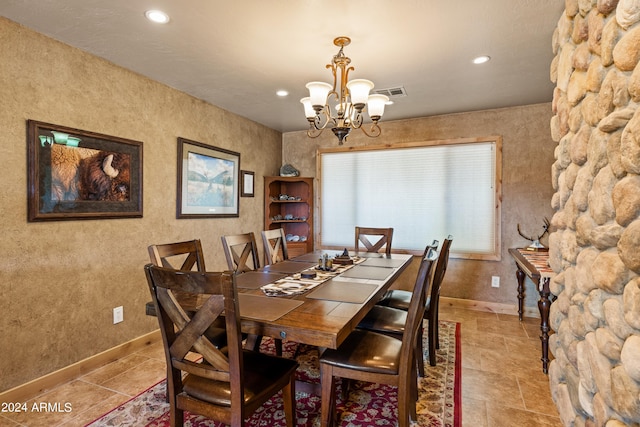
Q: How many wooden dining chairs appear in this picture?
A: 8